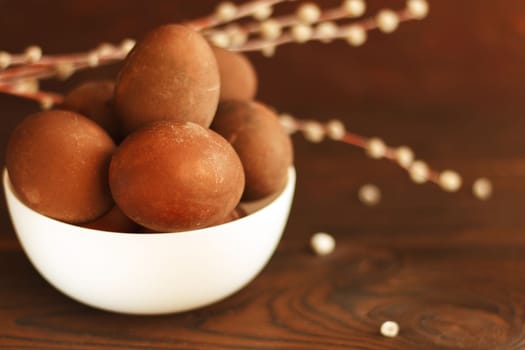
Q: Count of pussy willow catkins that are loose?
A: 4